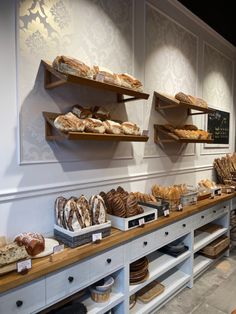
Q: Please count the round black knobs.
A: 9